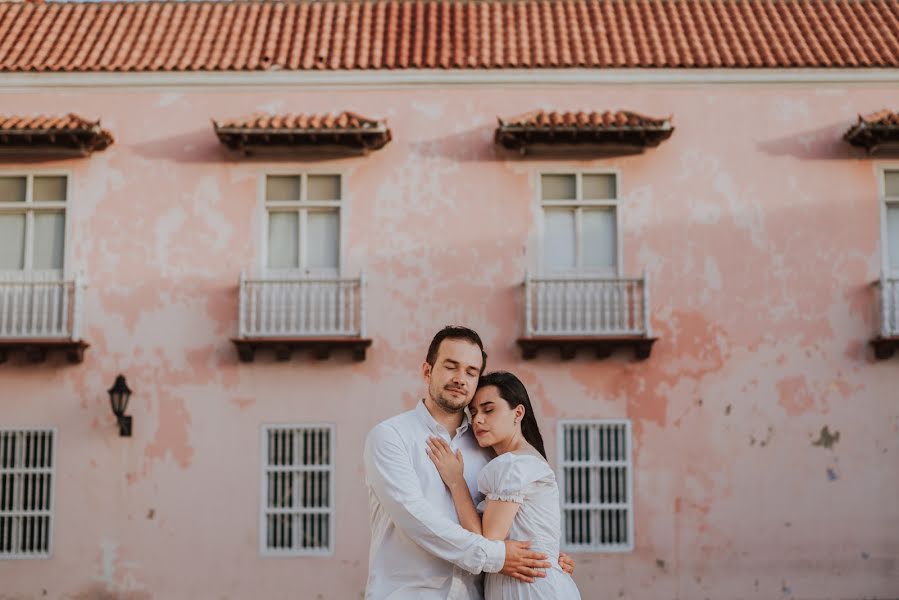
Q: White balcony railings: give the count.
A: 4